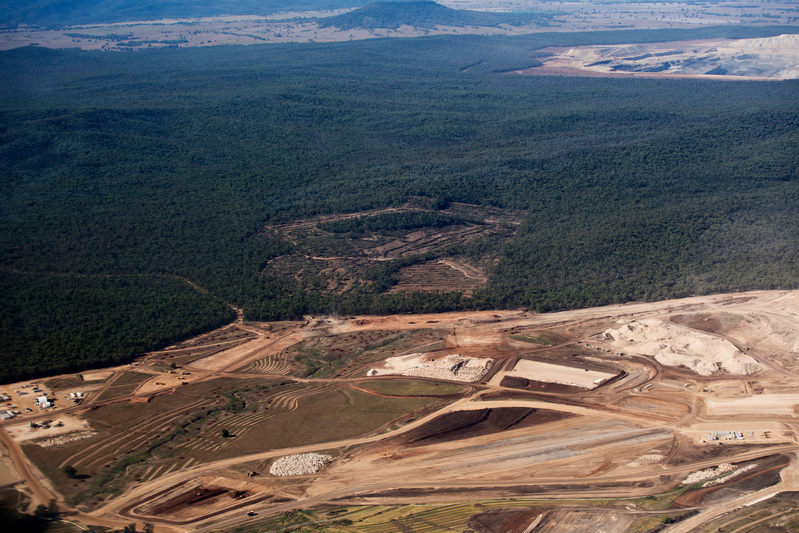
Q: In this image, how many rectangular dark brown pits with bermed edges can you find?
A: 1